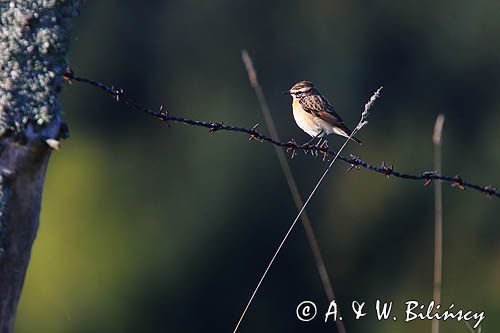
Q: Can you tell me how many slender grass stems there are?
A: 3